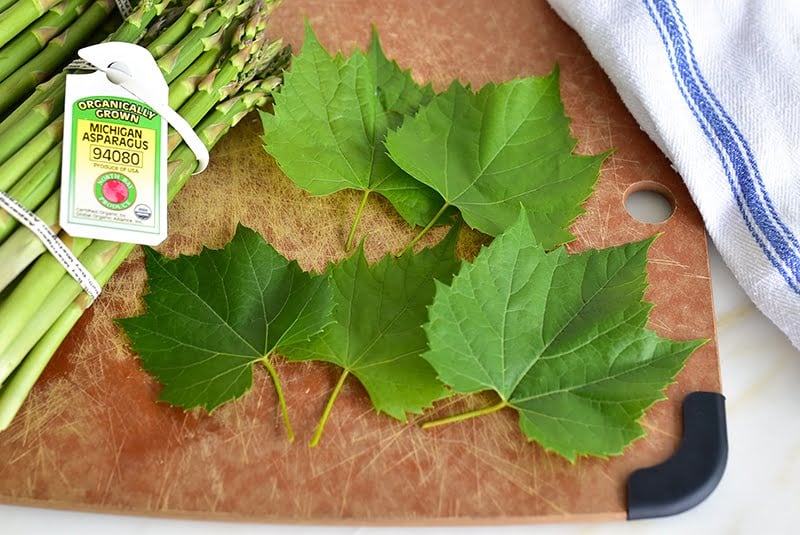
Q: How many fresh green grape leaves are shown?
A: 5